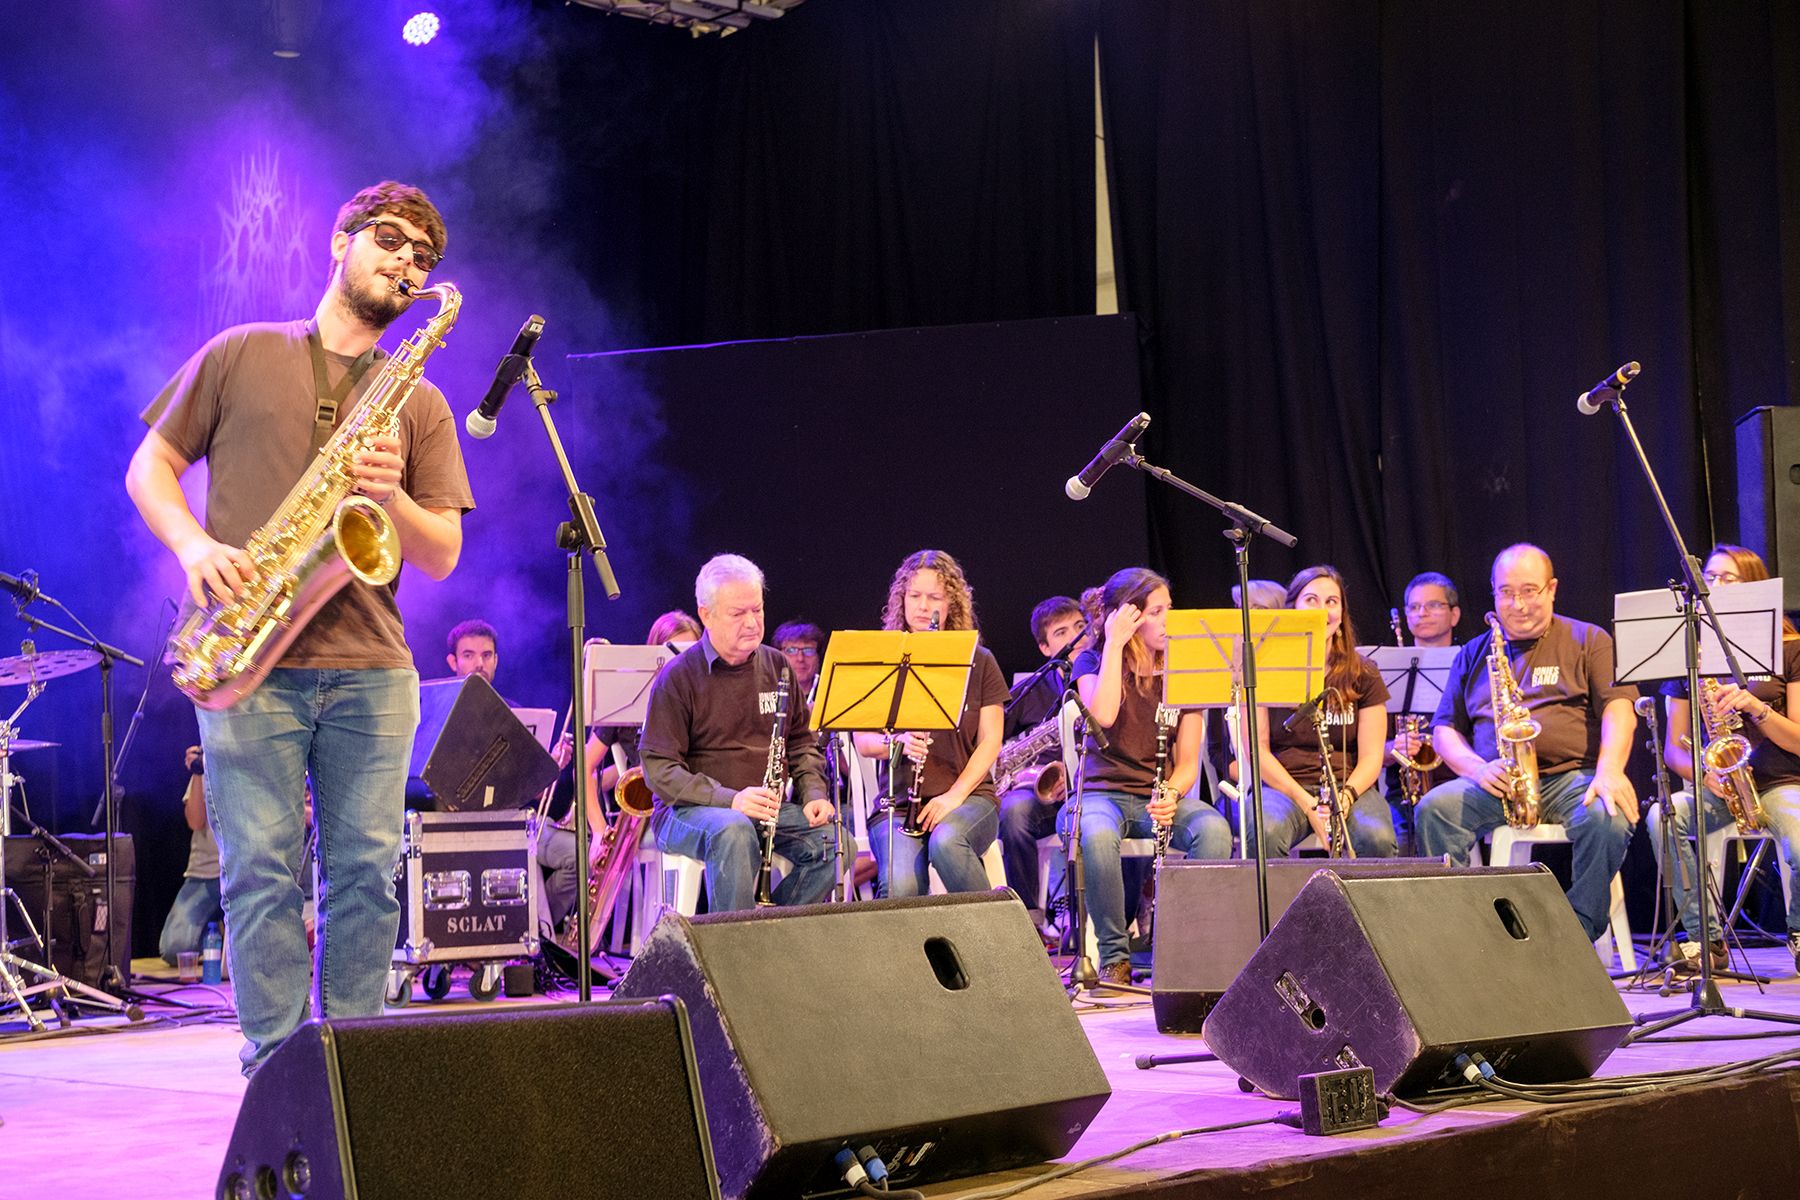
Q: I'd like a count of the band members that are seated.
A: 12